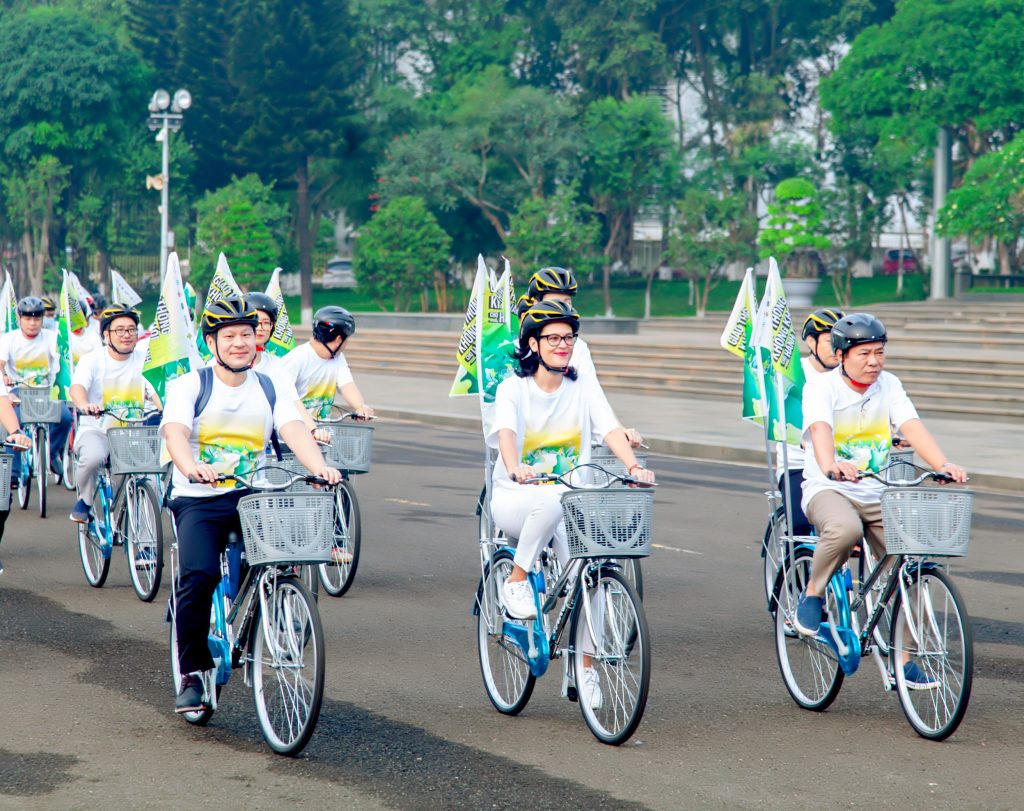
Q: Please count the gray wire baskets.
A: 10